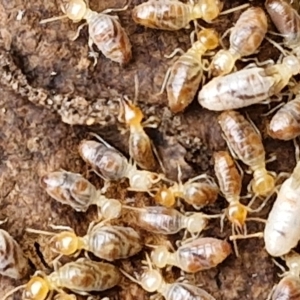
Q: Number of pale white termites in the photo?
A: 2